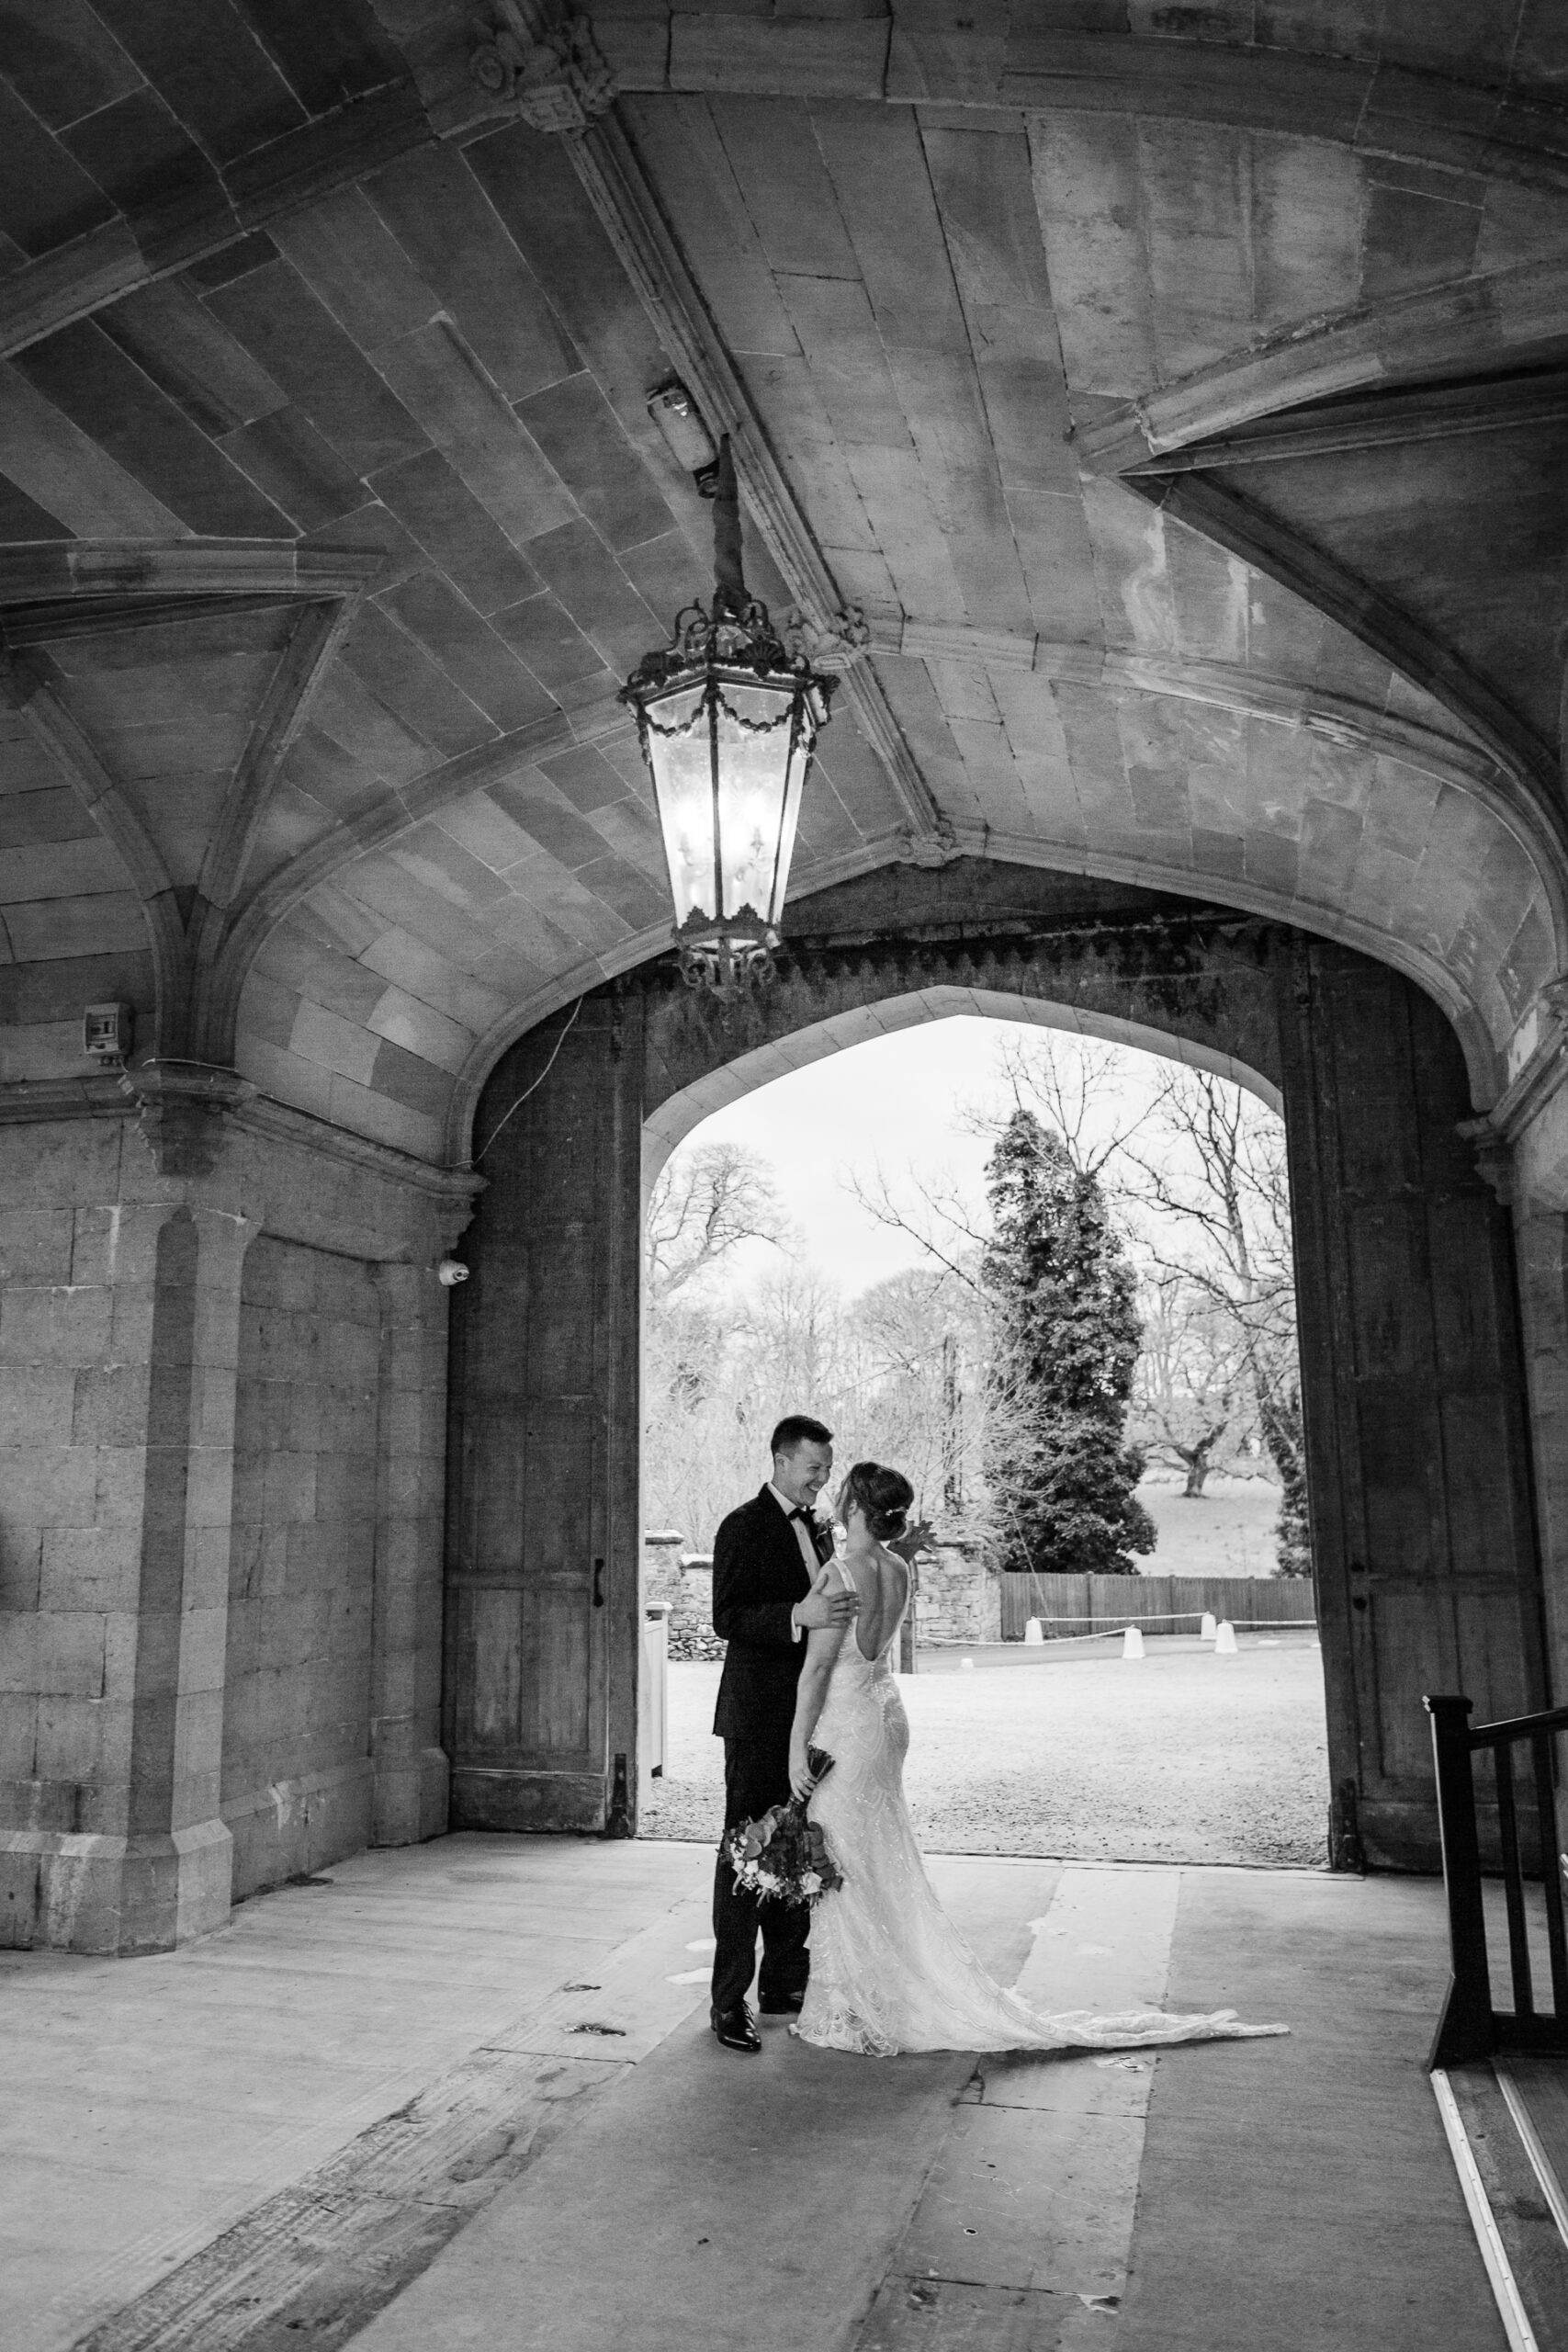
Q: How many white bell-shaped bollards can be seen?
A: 4